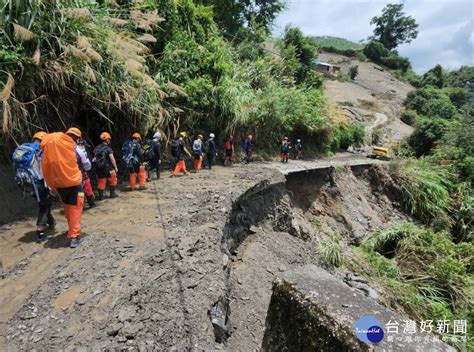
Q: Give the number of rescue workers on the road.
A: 13